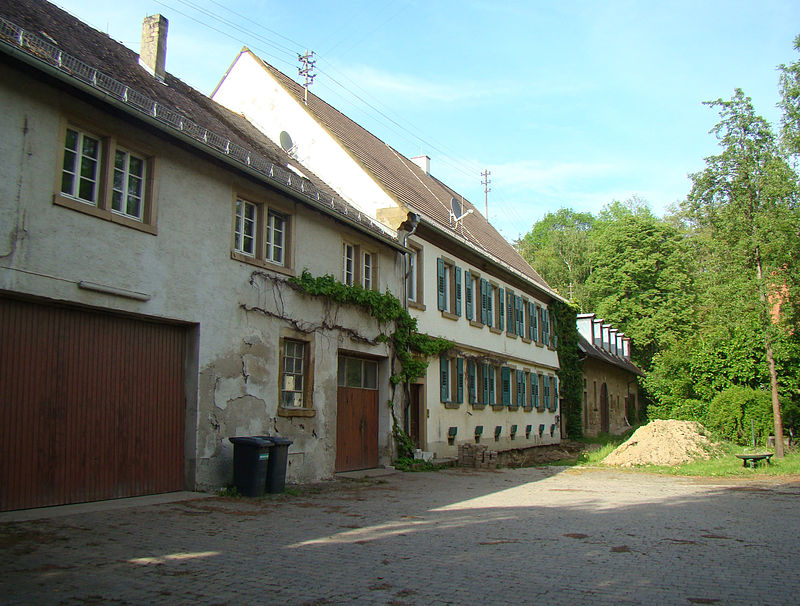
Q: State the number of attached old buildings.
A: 3